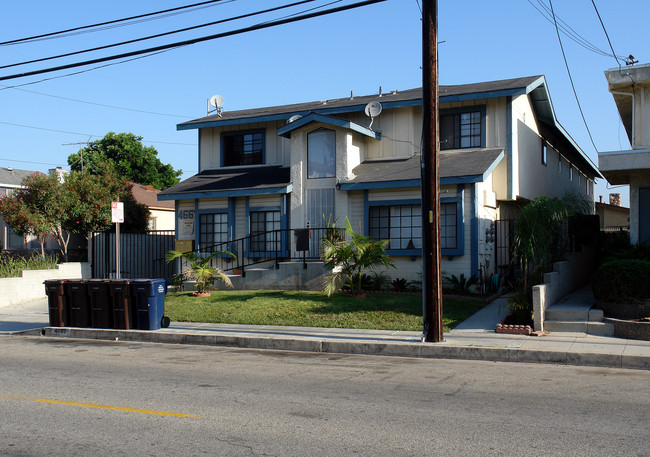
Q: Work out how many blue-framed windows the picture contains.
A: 5